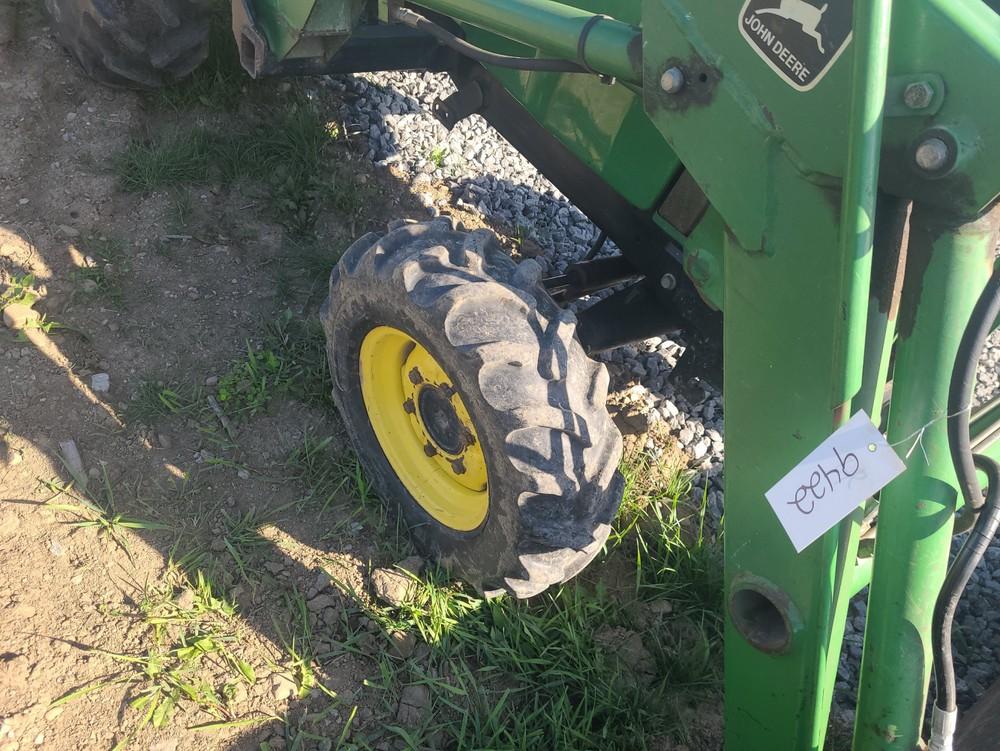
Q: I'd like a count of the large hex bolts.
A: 3